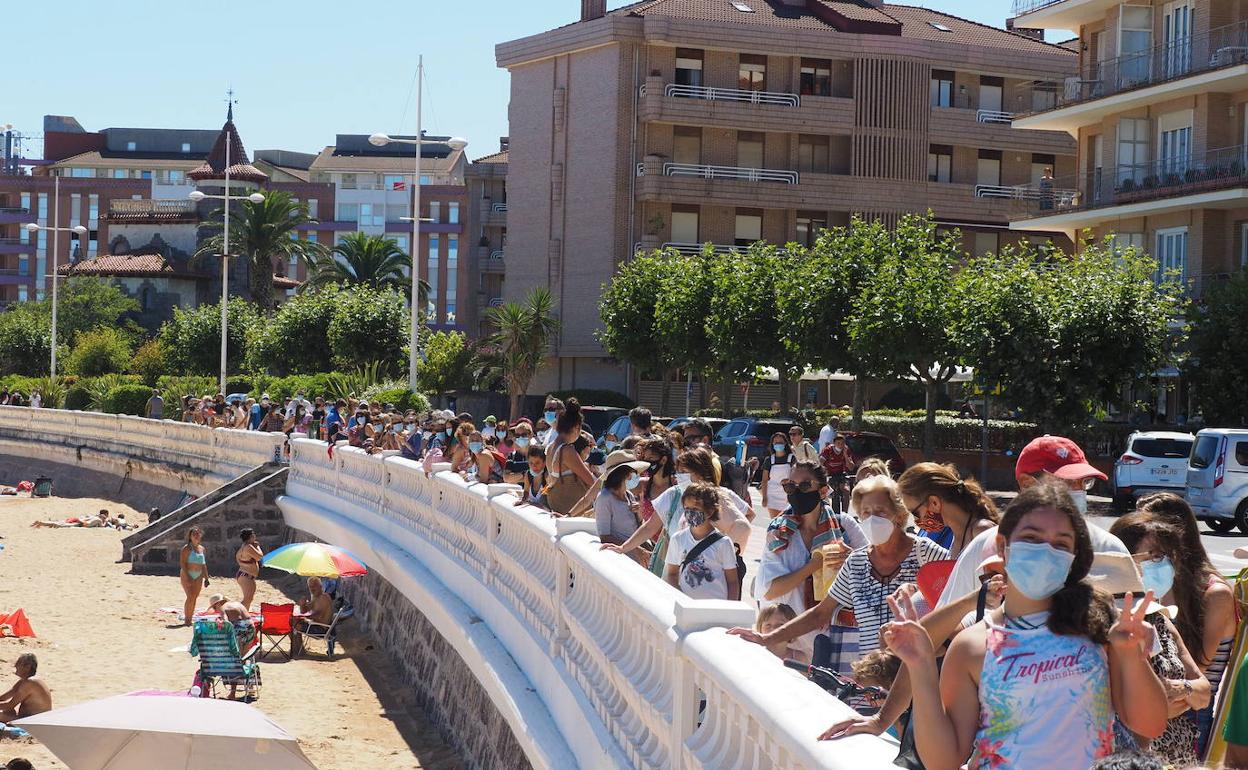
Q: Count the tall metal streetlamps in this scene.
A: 3